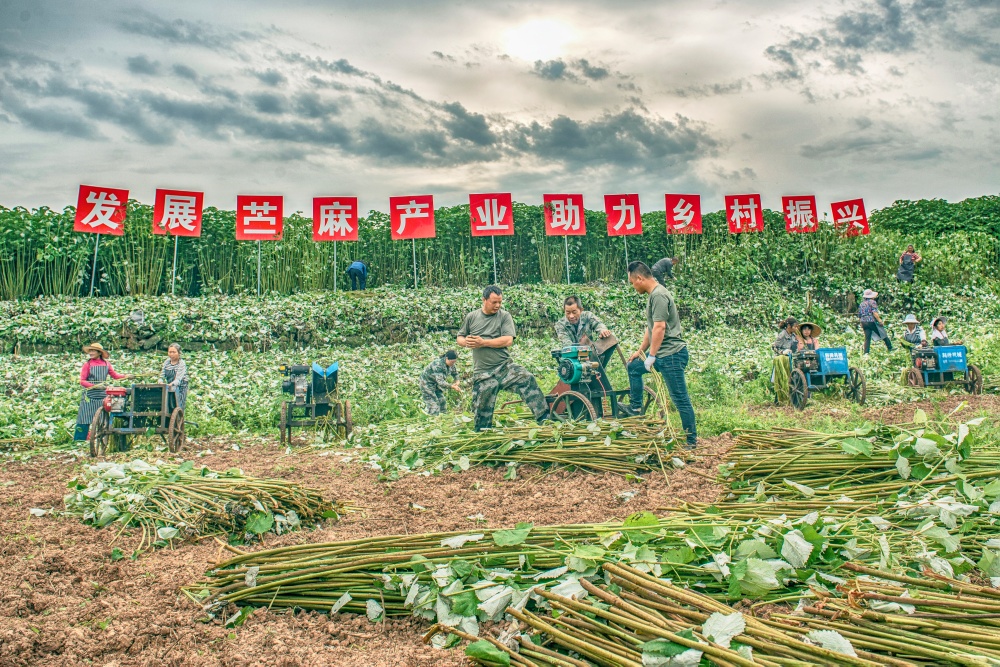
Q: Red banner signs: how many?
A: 12